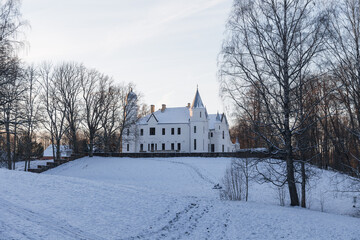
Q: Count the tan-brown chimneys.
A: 3